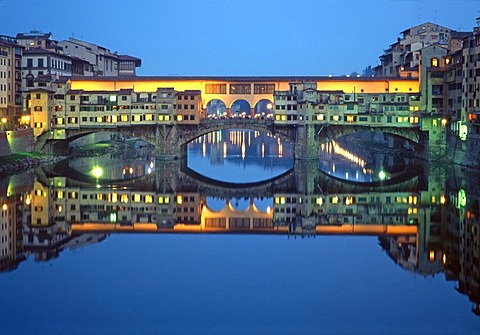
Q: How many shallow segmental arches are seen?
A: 3